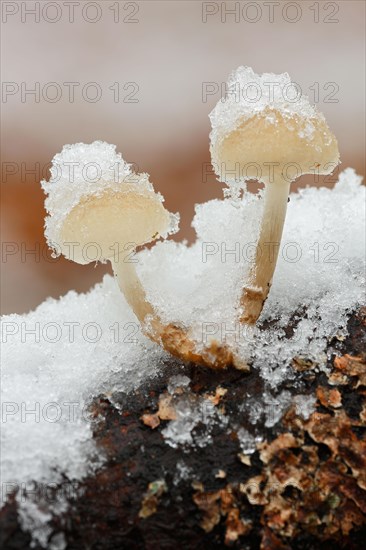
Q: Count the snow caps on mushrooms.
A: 2